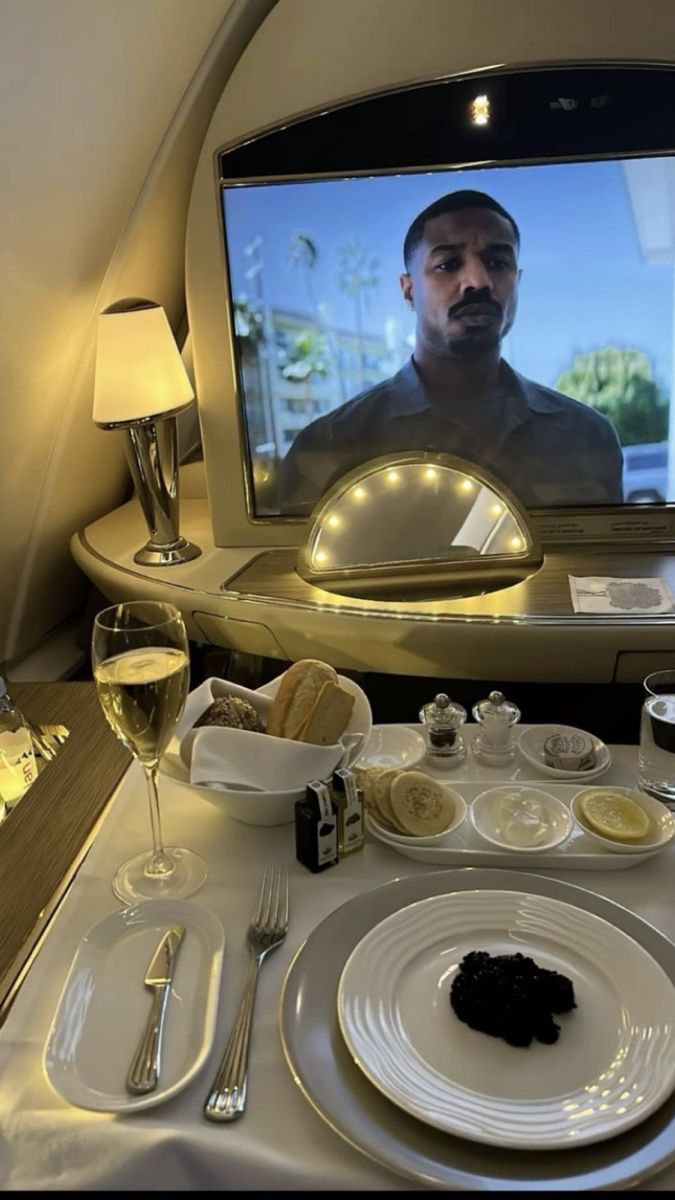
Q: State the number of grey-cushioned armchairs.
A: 0